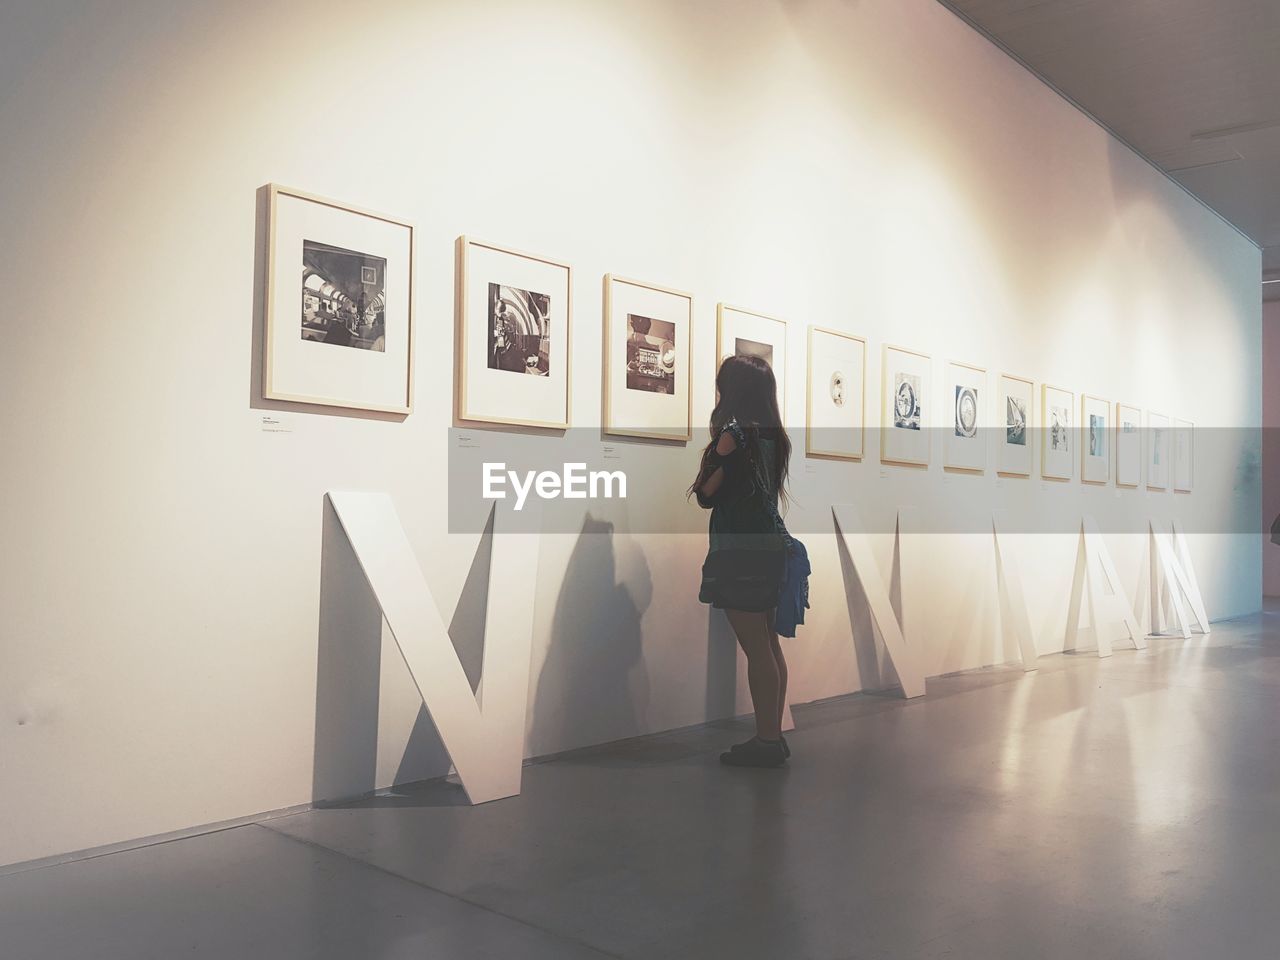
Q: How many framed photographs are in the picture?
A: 13